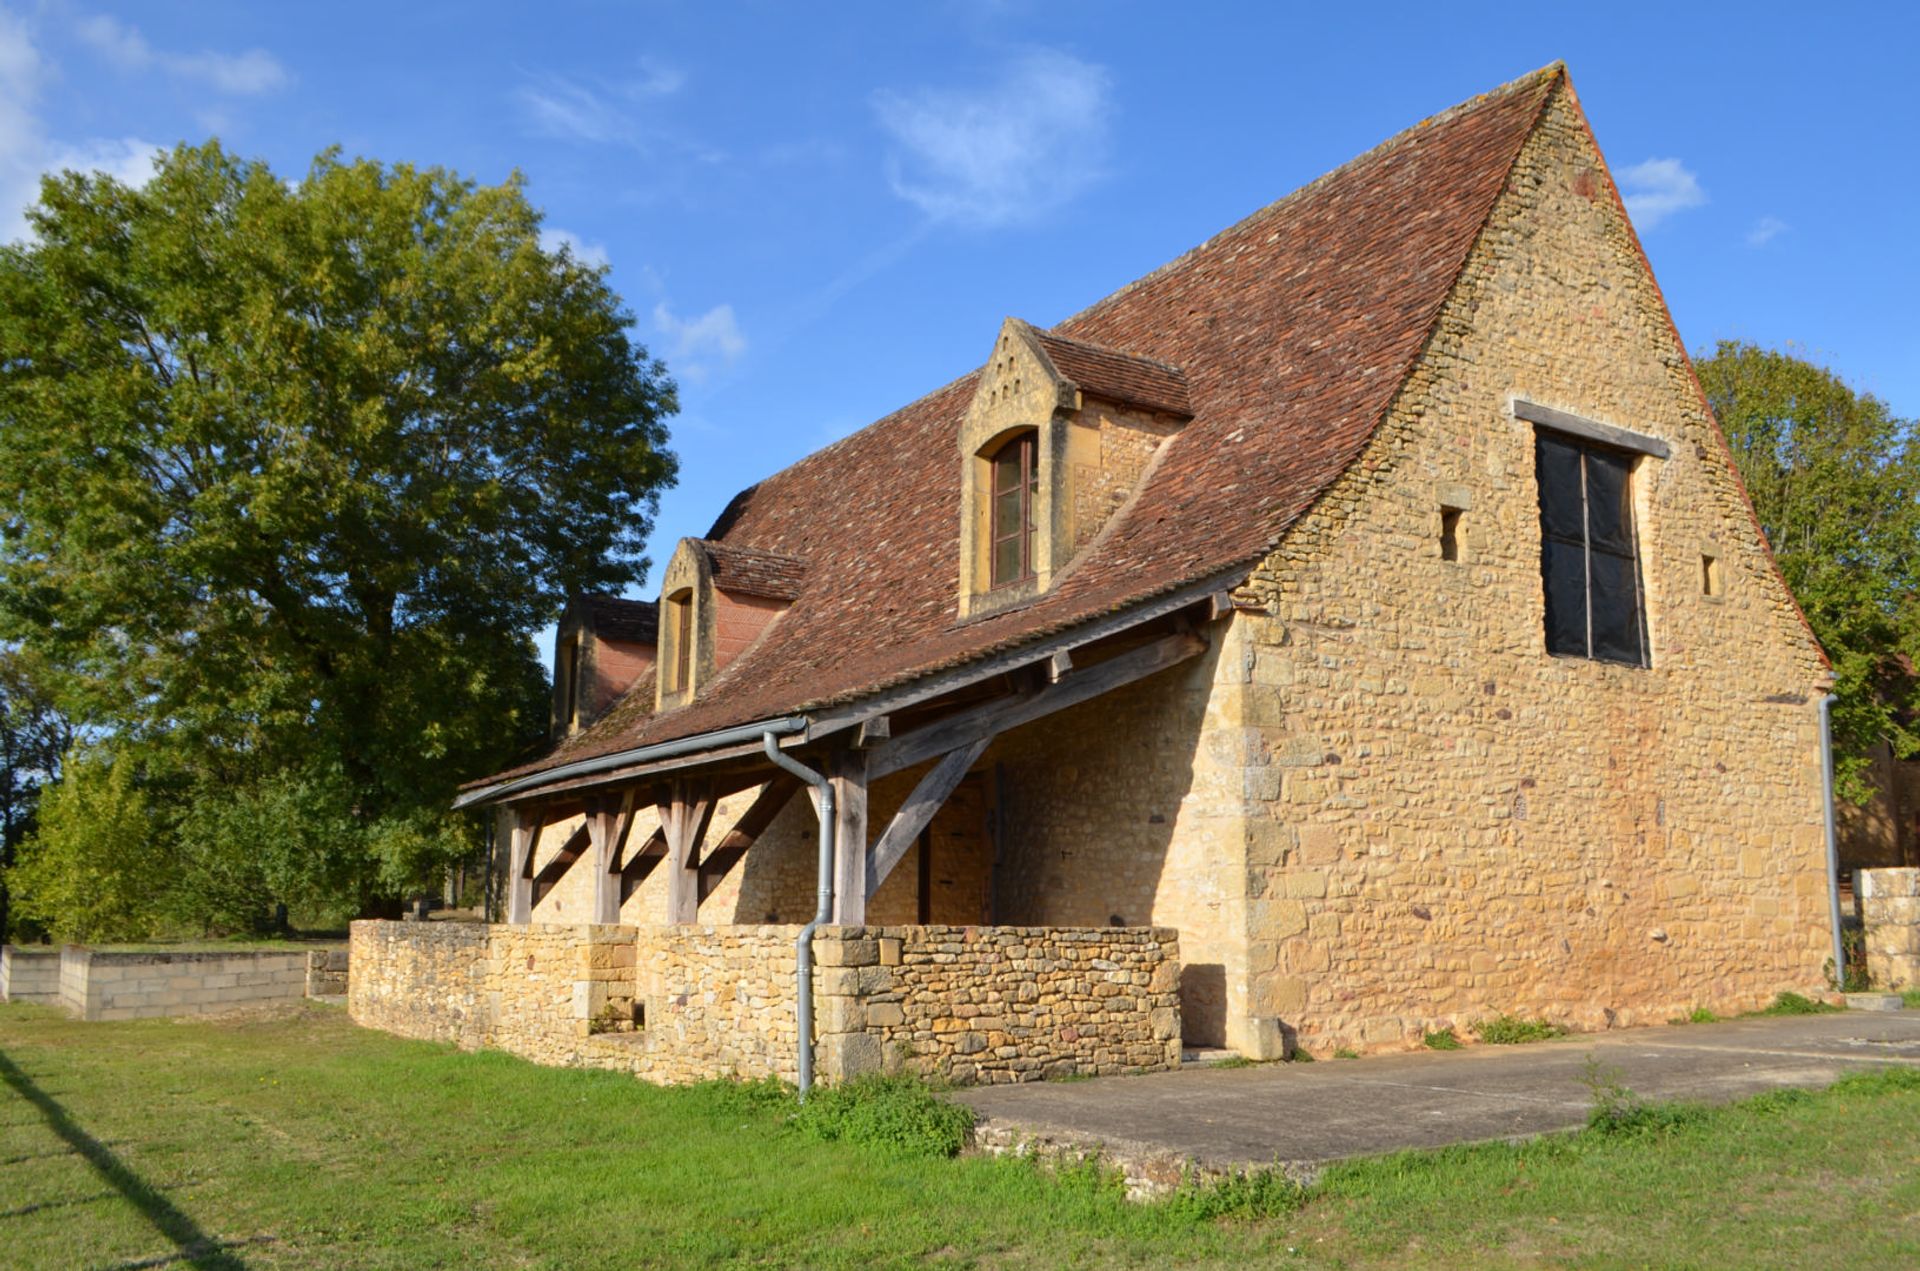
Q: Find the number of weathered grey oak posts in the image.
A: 4